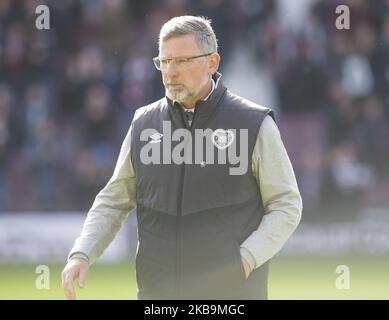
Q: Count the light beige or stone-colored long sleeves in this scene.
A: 2